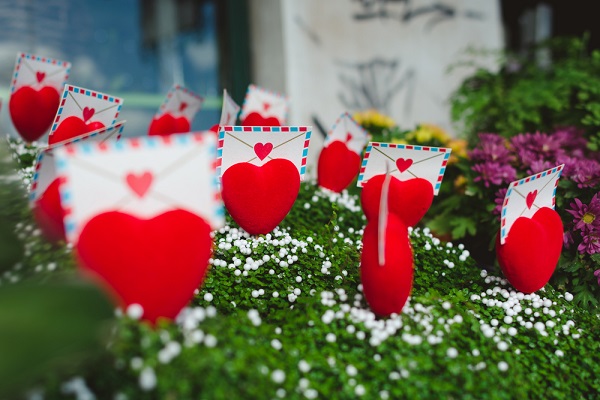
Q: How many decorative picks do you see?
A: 12